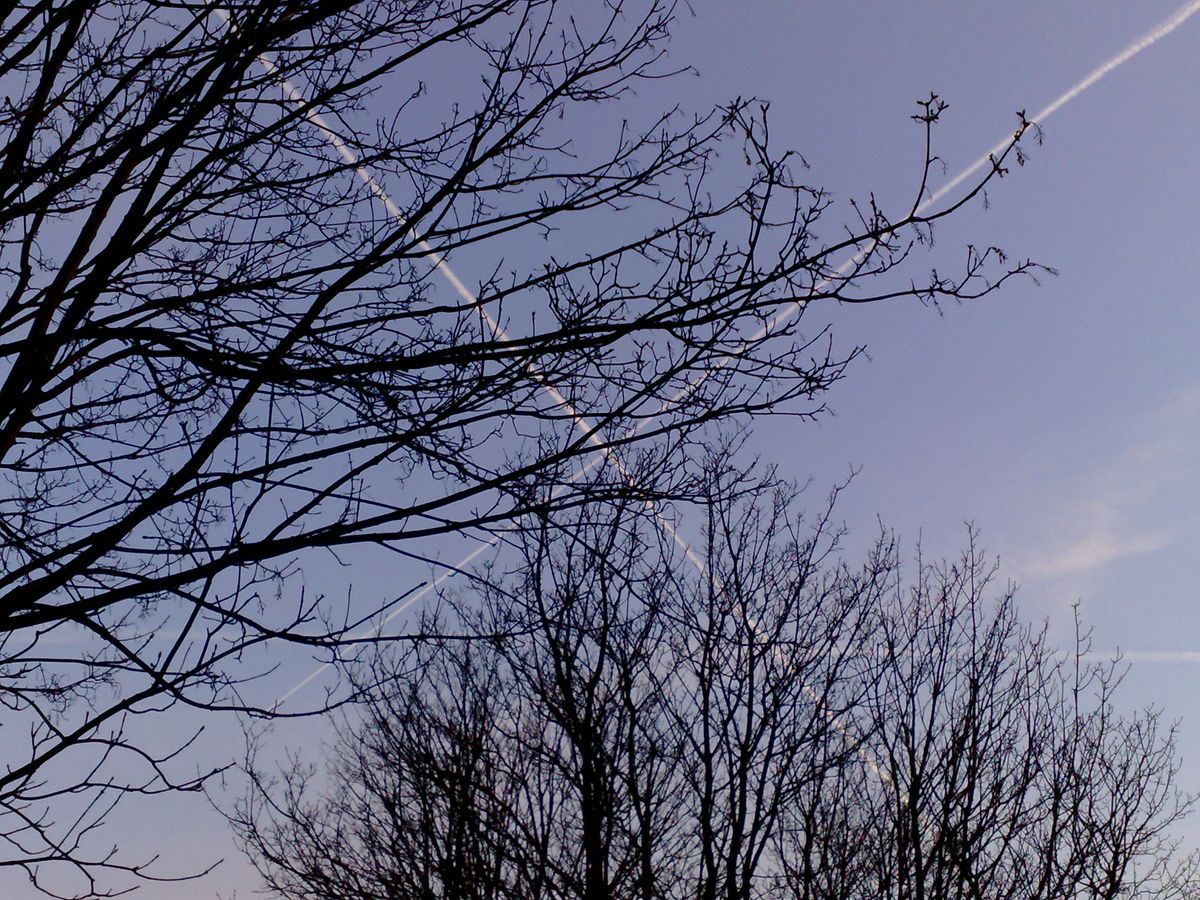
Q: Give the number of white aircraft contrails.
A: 3